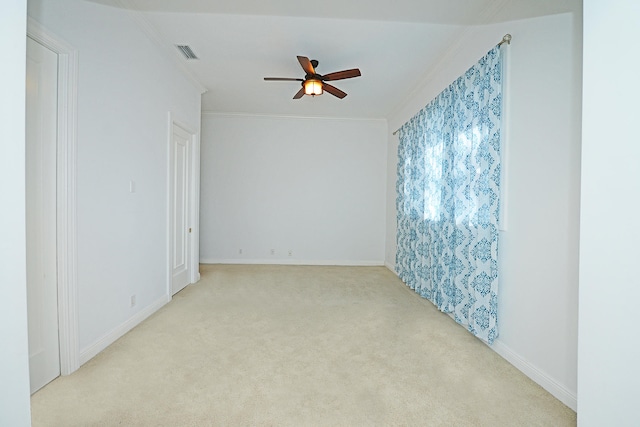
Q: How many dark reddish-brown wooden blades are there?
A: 5